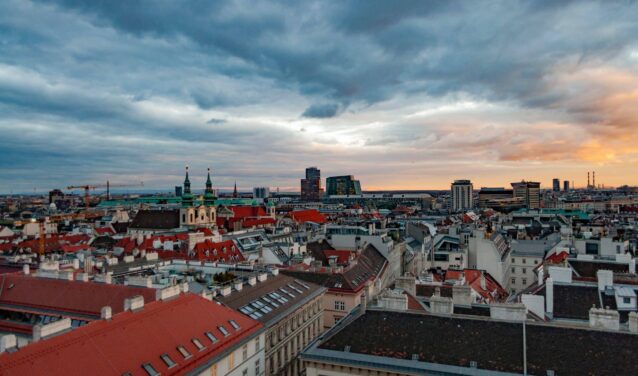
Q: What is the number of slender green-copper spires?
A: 2